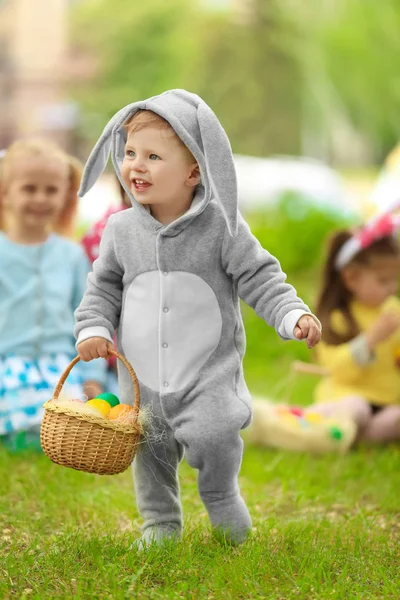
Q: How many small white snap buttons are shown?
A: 4